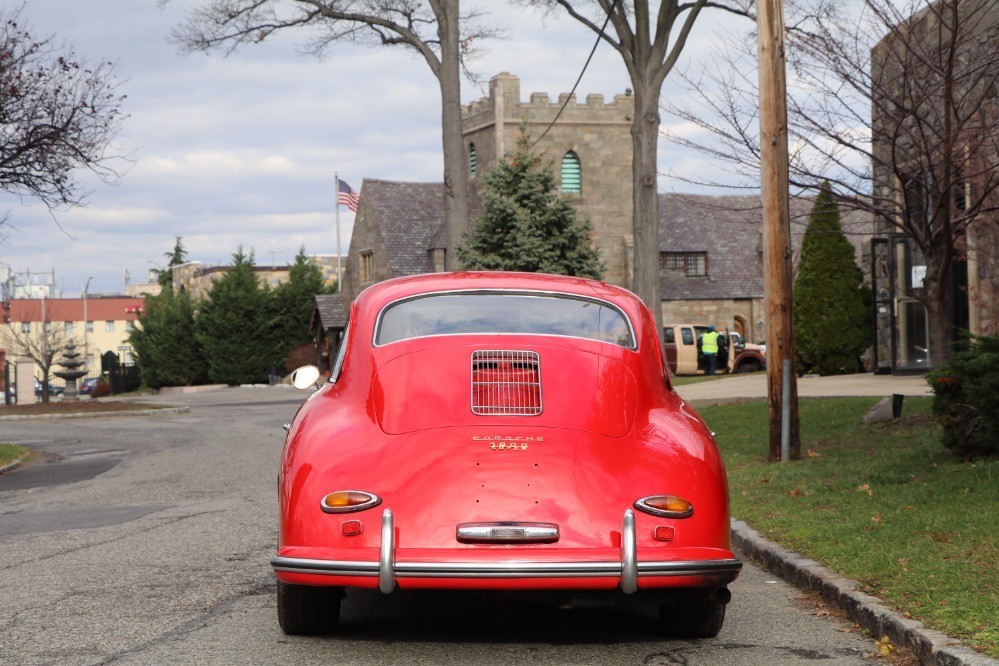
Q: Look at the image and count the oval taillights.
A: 2